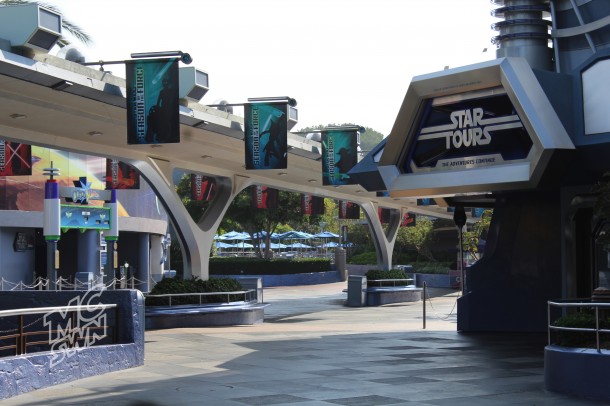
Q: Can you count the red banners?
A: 8